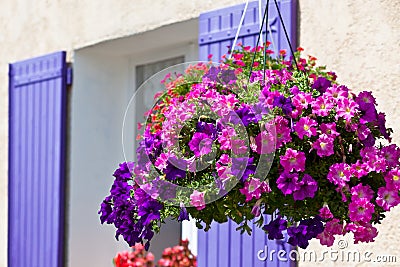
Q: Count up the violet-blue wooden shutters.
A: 2